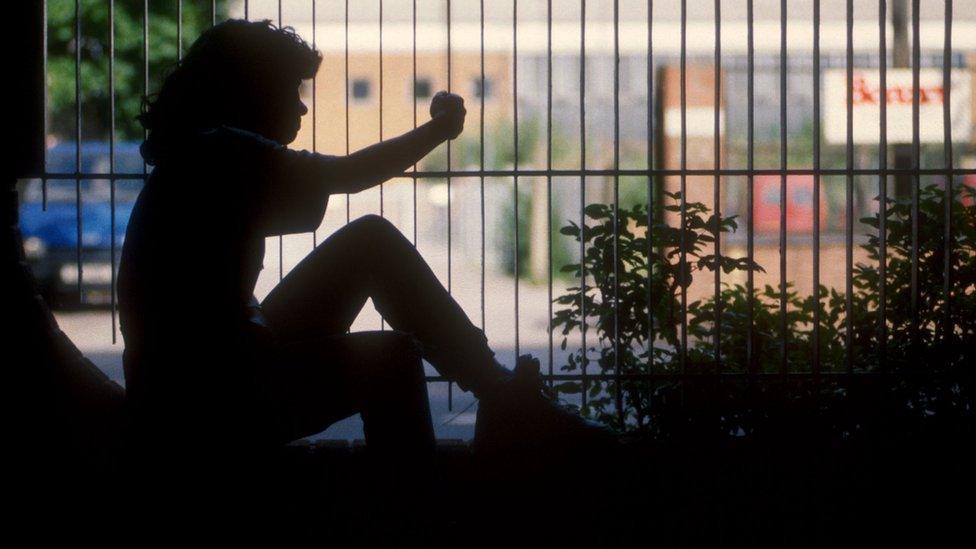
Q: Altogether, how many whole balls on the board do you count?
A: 0